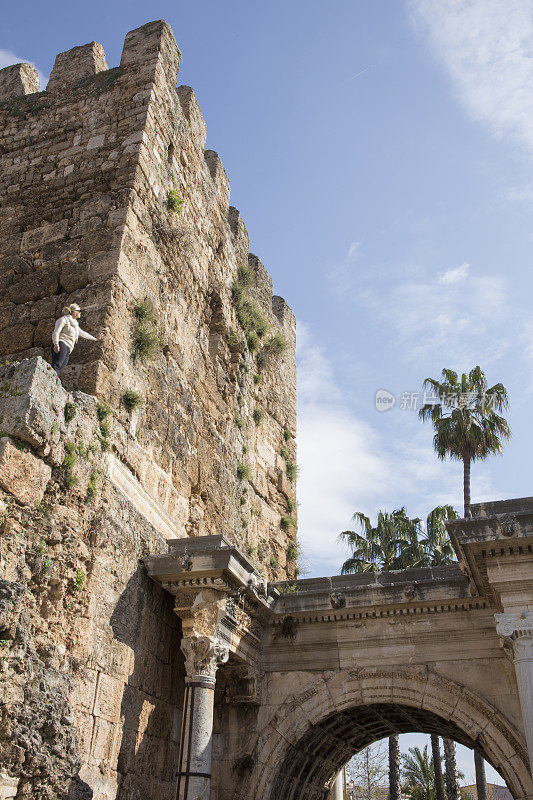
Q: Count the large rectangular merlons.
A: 8